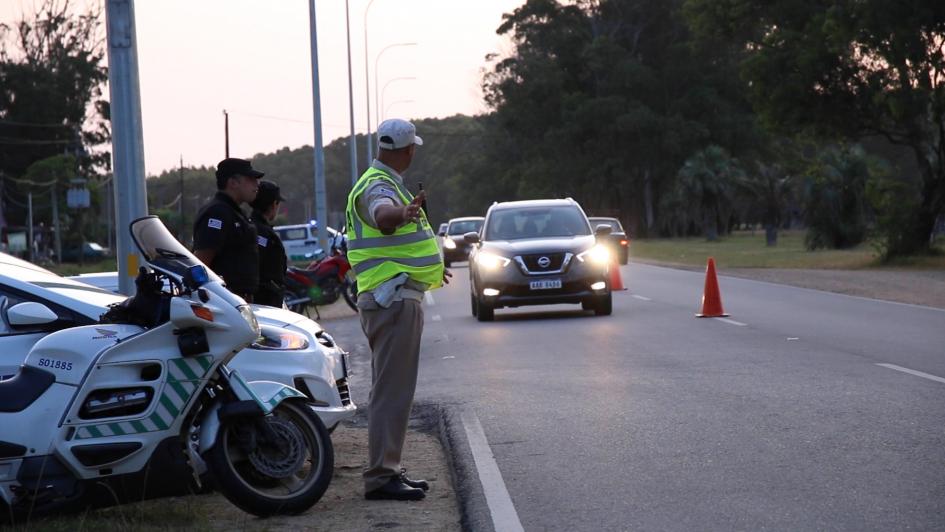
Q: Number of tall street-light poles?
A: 7